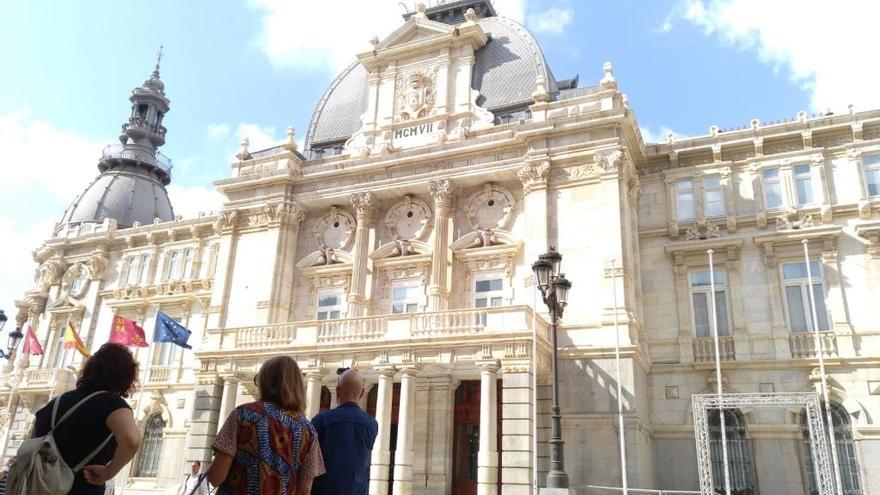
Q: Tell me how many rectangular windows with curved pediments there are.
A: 3